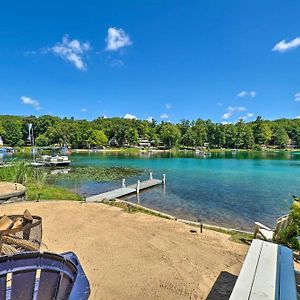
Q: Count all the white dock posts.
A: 4